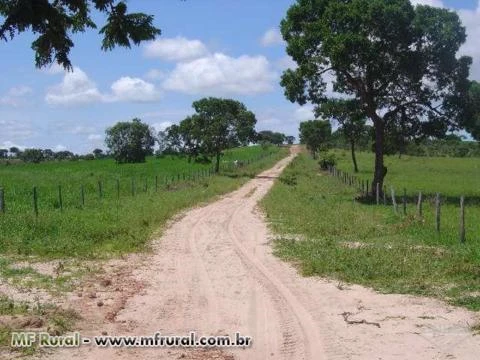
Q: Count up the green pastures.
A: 2